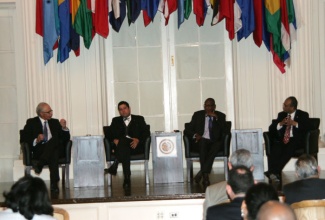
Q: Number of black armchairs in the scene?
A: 4